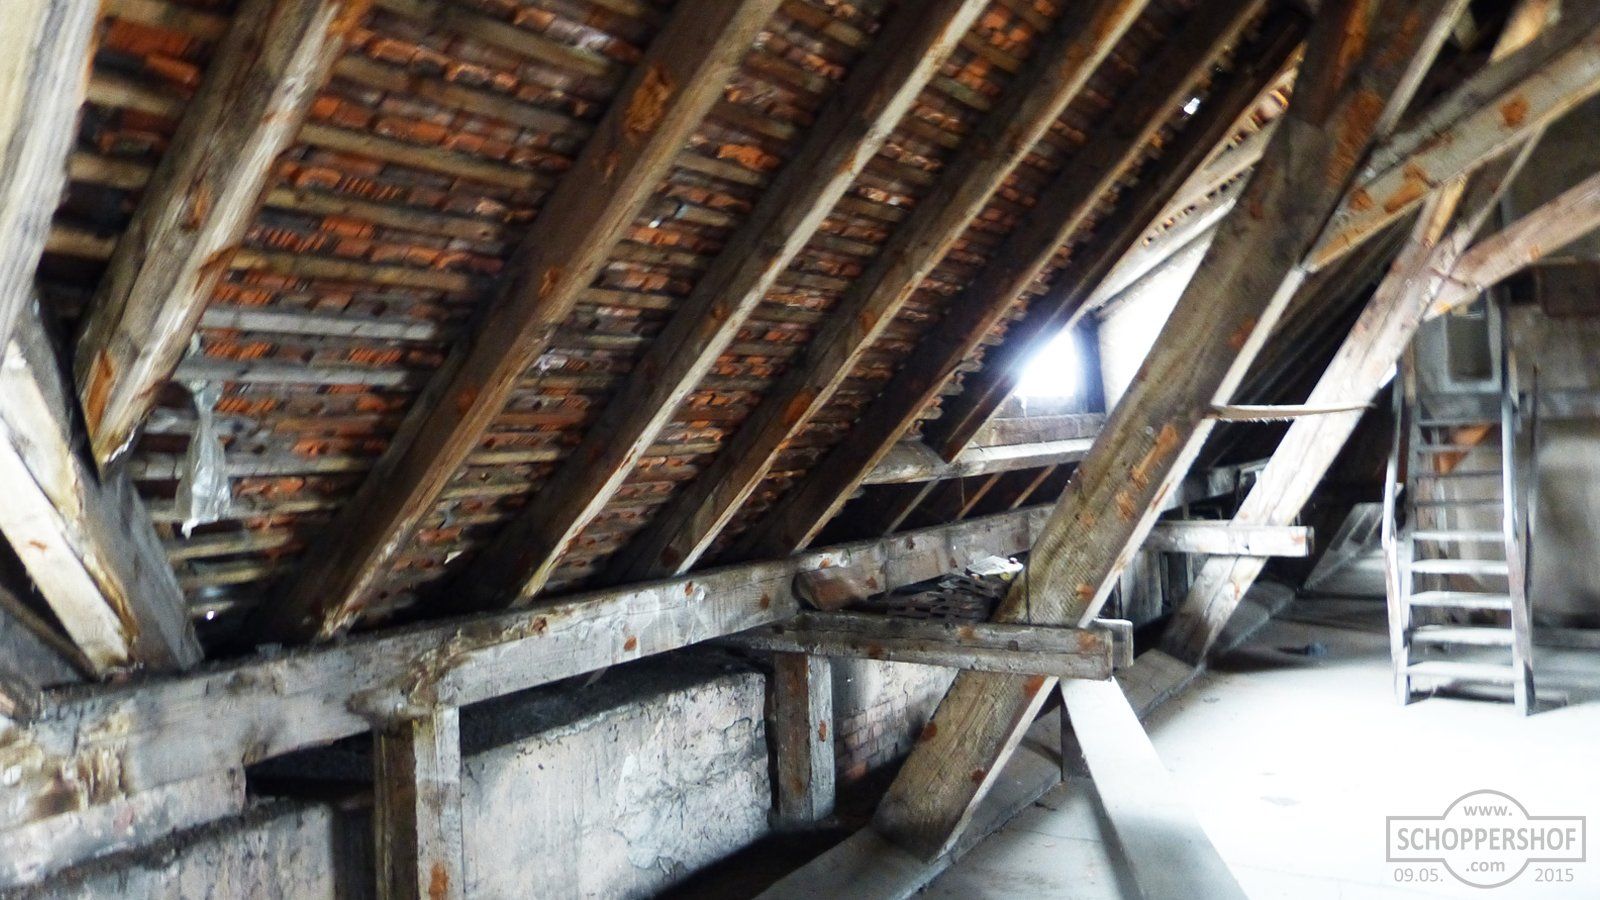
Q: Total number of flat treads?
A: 9